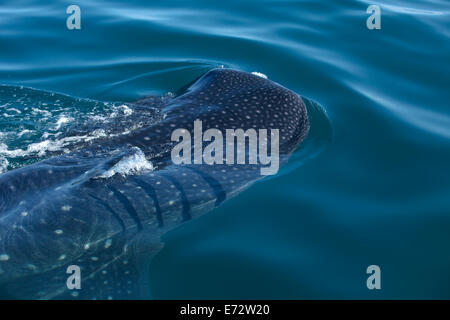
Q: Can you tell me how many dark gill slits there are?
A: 5